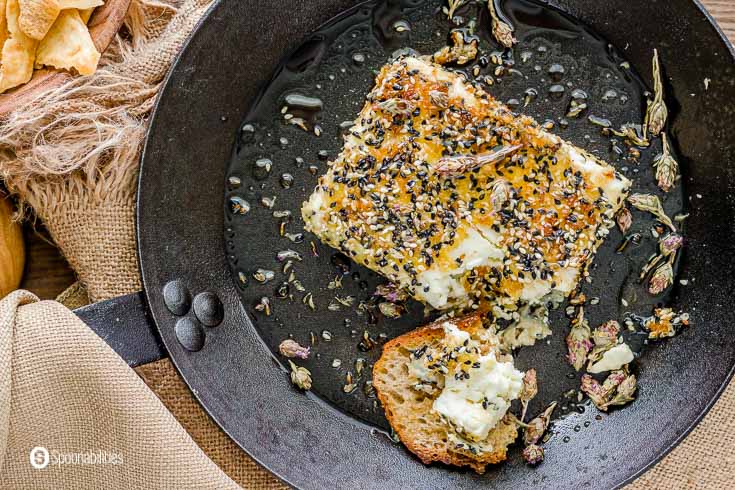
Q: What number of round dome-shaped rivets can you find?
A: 3